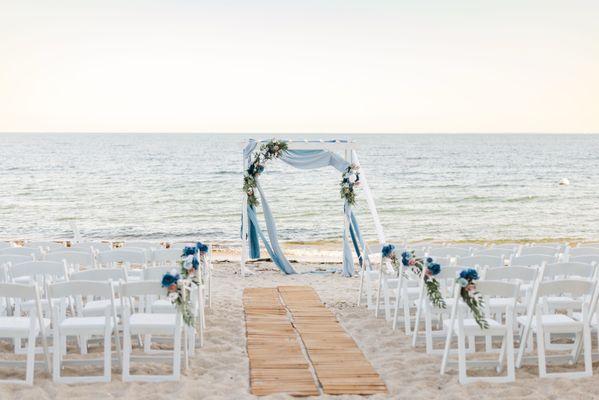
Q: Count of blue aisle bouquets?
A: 7